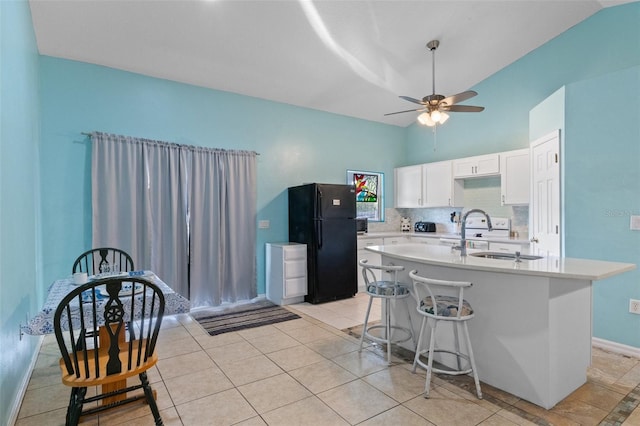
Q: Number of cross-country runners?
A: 0